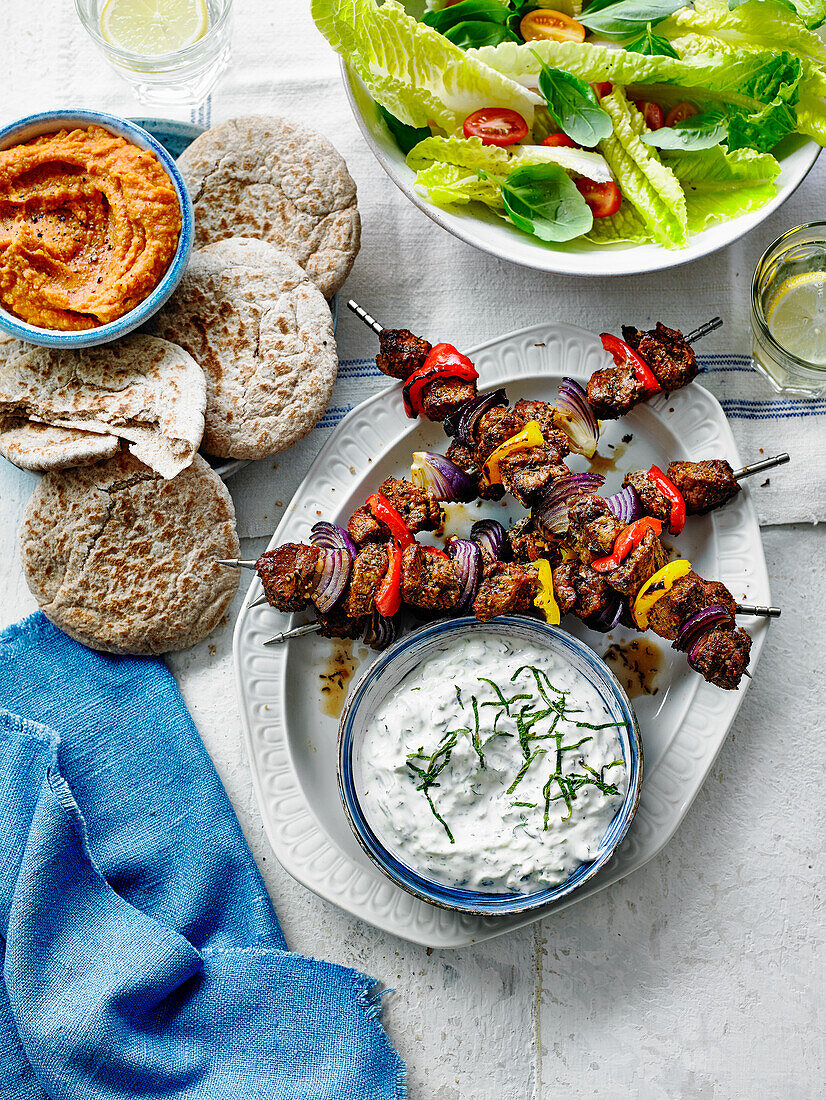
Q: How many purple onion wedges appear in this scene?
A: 12